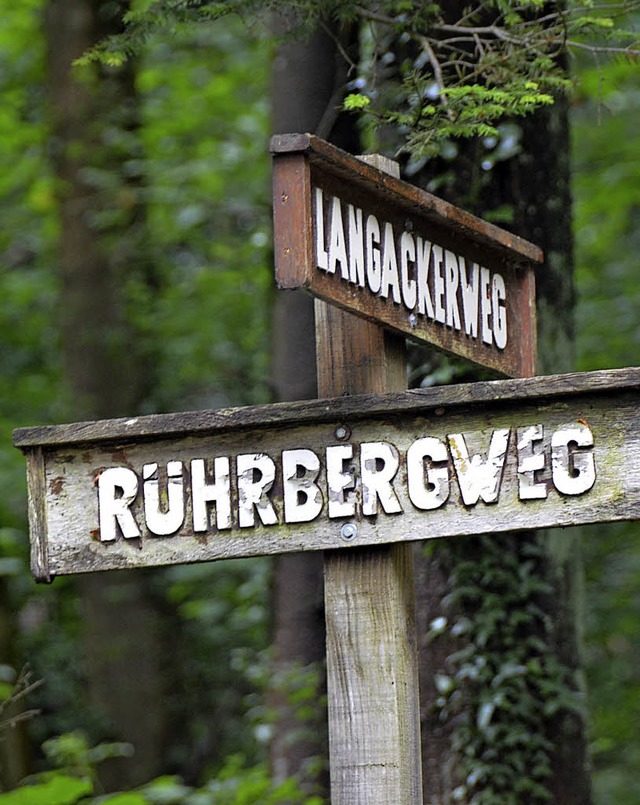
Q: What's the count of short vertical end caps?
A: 3